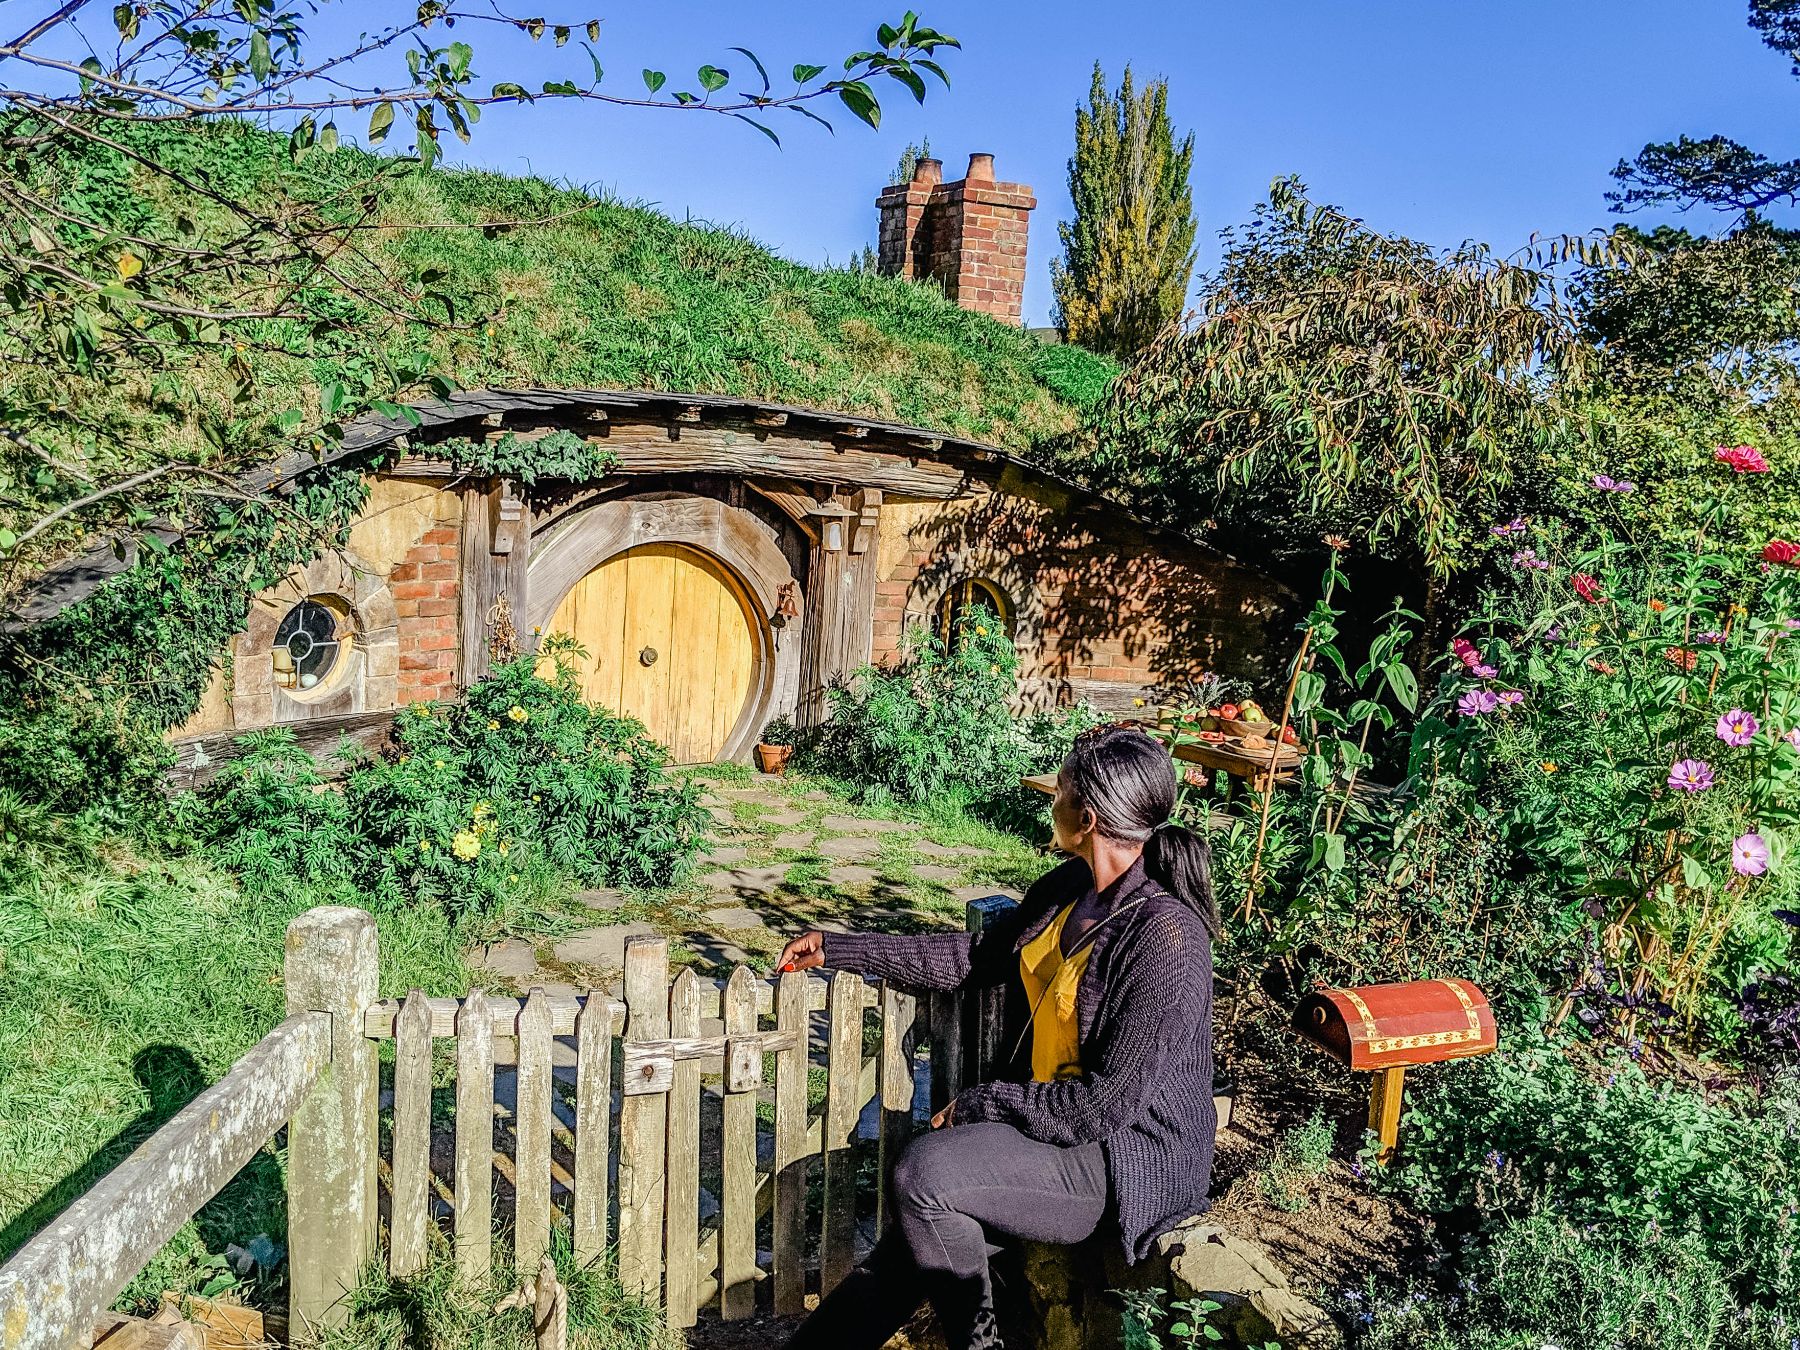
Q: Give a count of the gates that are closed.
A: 1